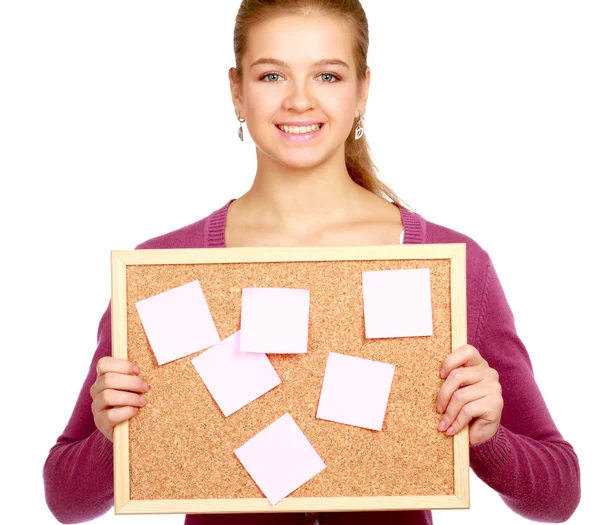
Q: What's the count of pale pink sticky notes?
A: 6